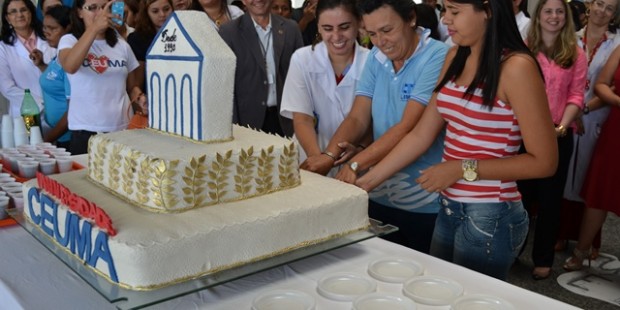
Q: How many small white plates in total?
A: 6